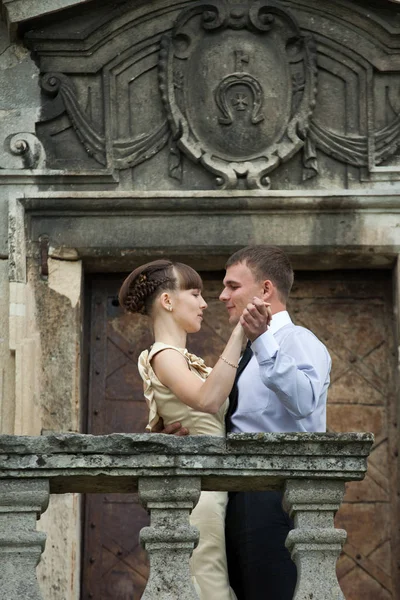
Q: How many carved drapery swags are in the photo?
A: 2